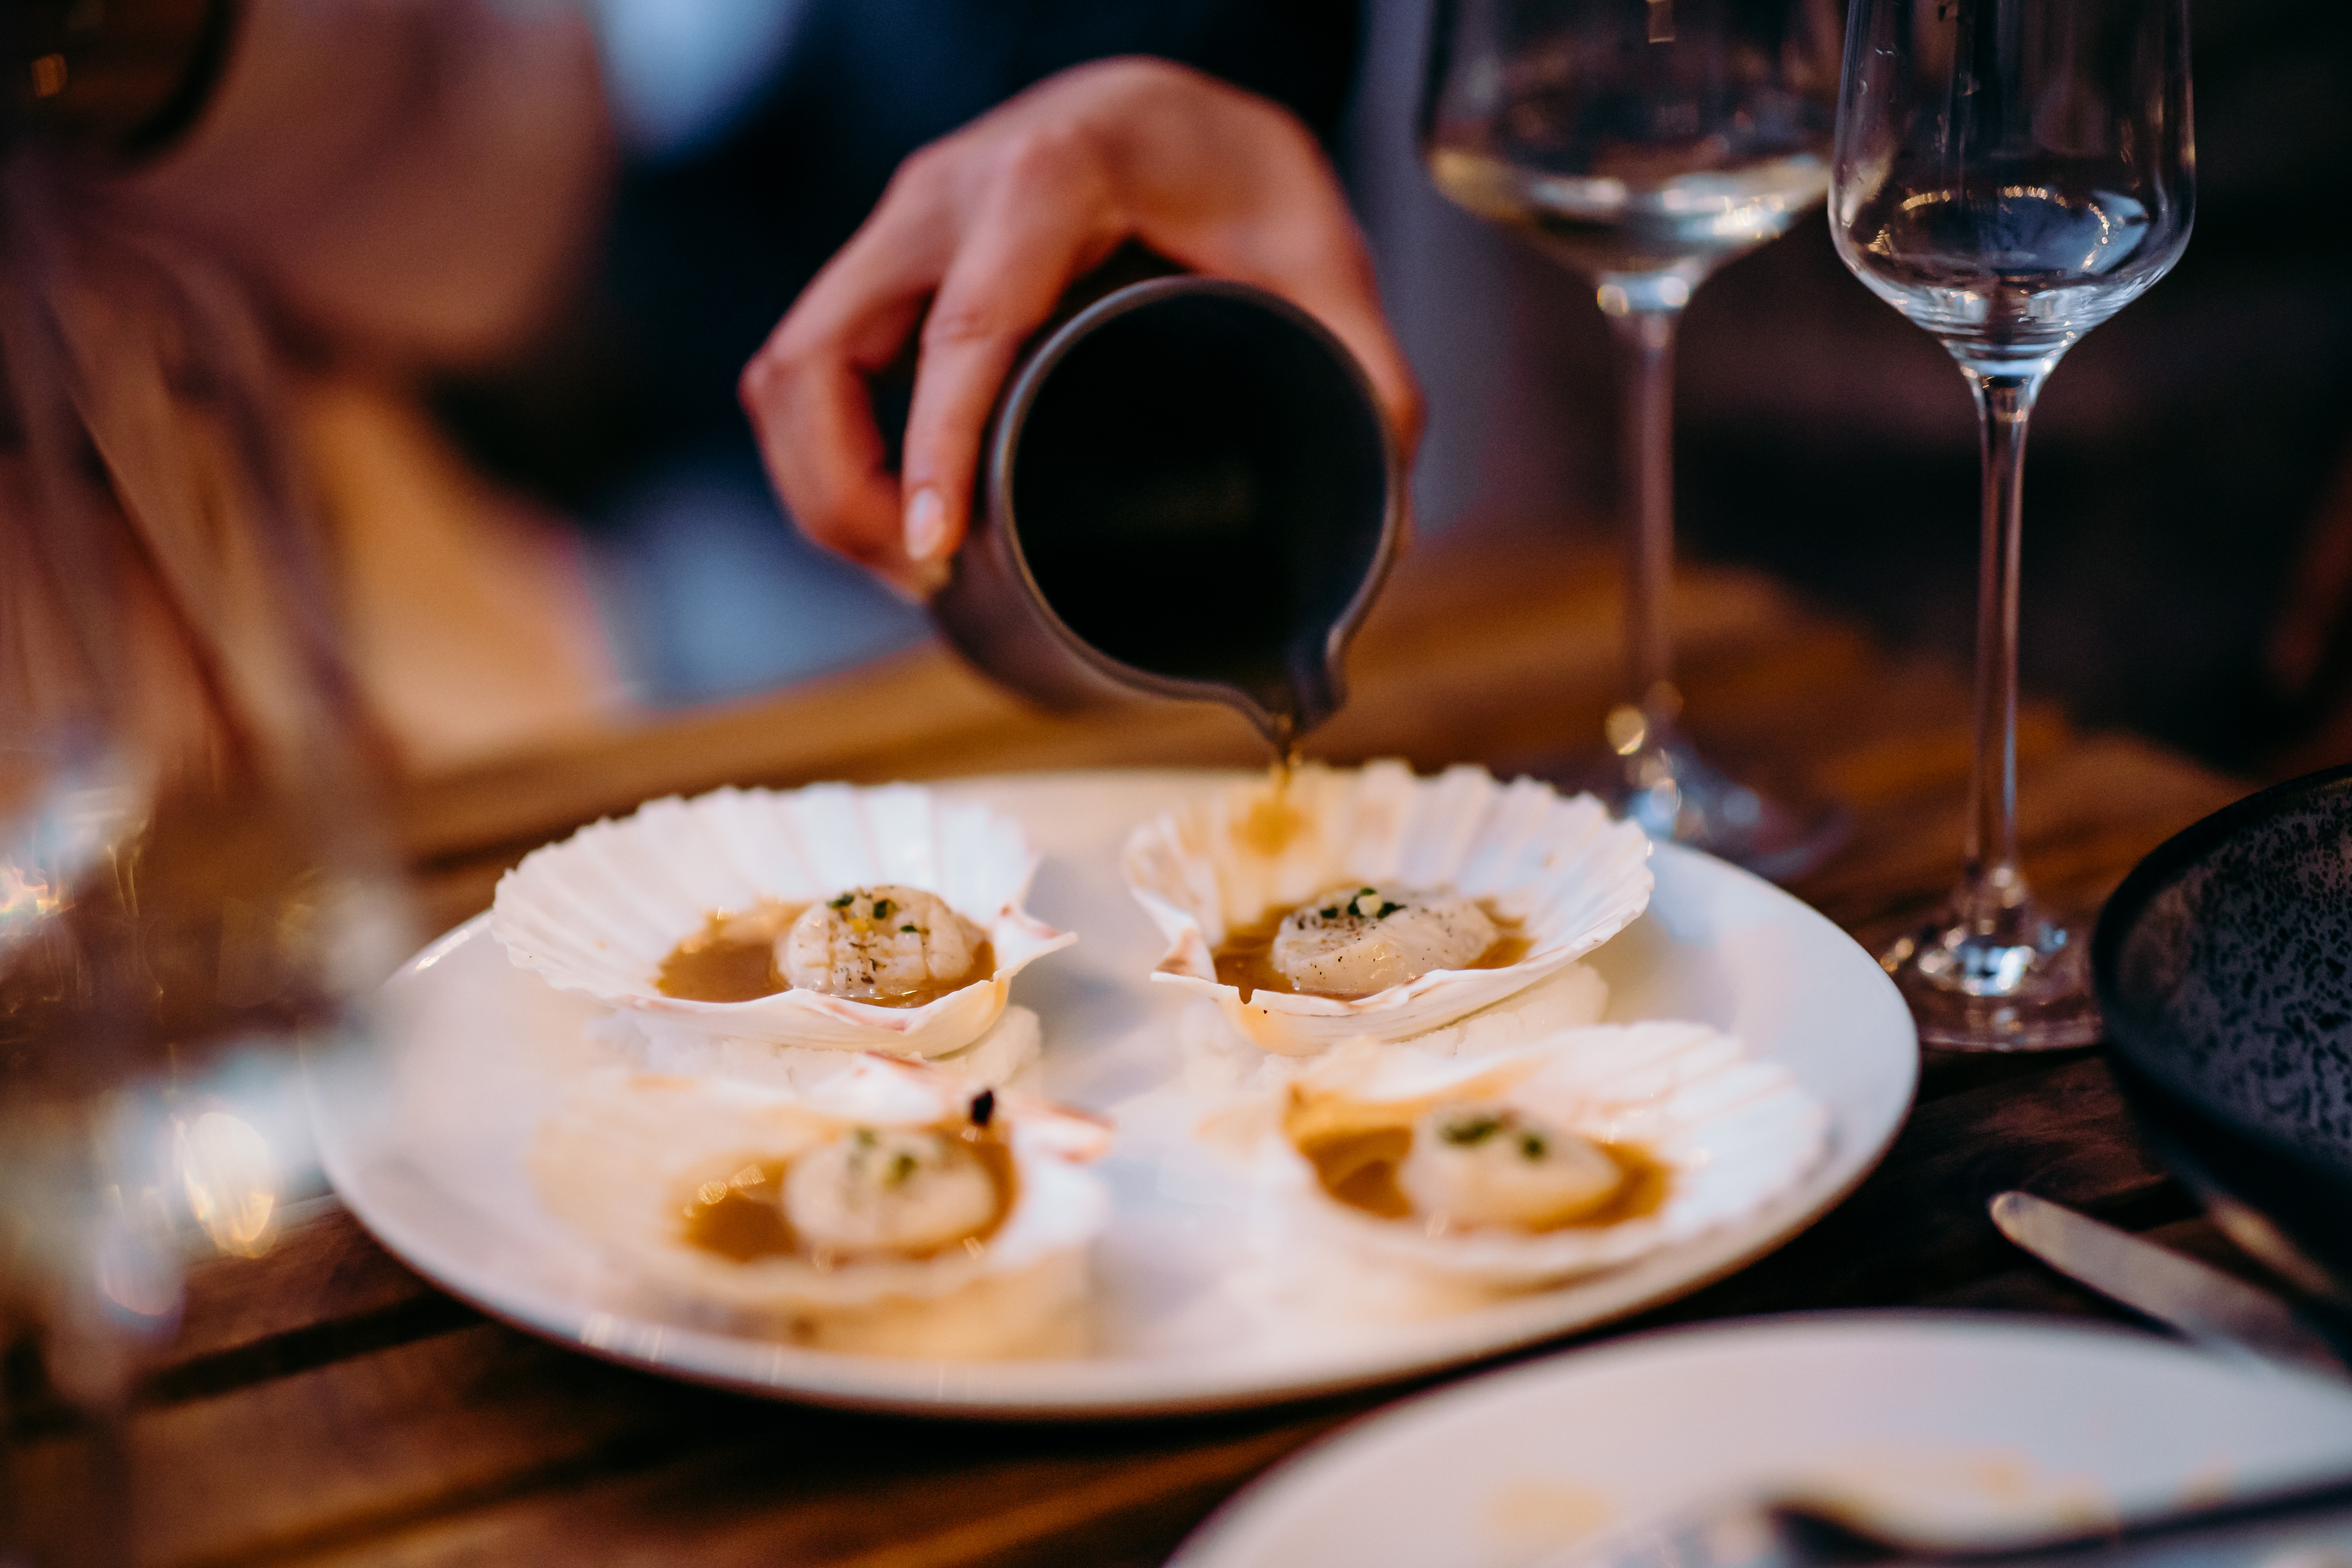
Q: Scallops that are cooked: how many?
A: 4